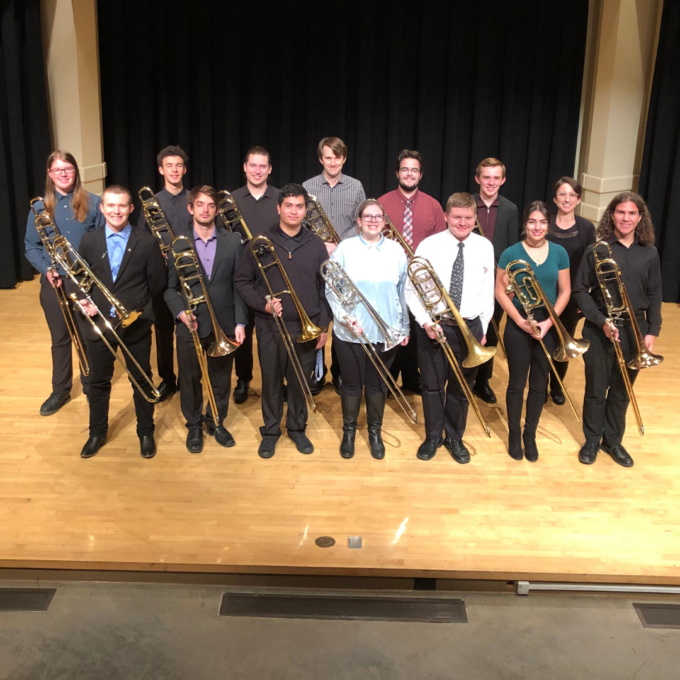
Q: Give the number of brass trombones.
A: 12